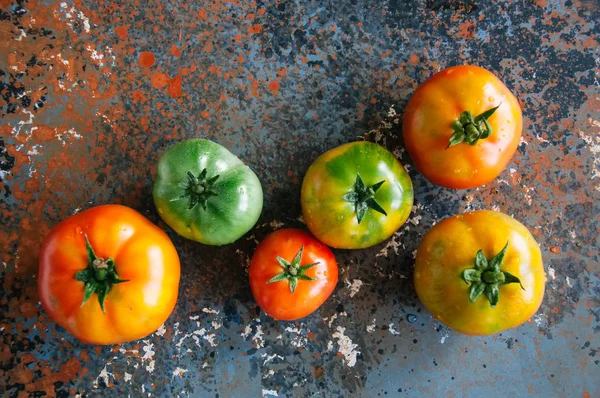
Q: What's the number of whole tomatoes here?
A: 6